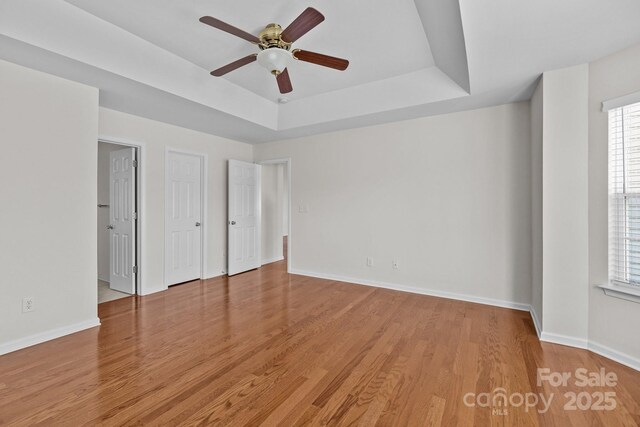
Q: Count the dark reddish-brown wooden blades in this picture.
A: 5